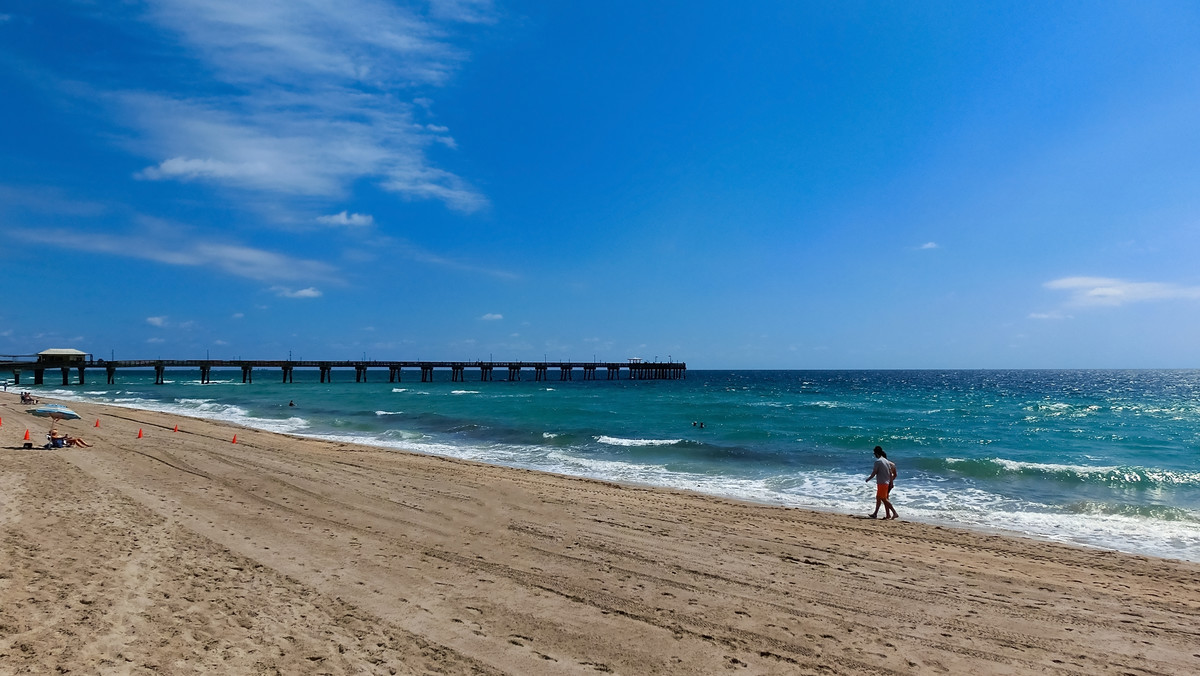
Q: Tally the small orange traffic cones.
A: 6